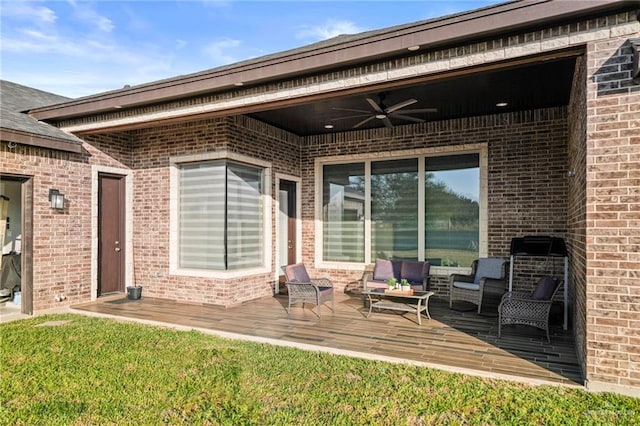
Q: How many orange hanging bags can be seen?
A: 0